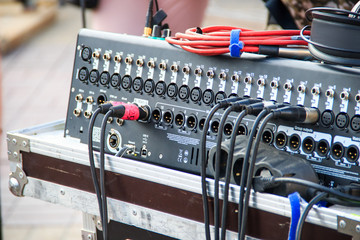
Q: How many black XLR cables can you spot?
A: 7